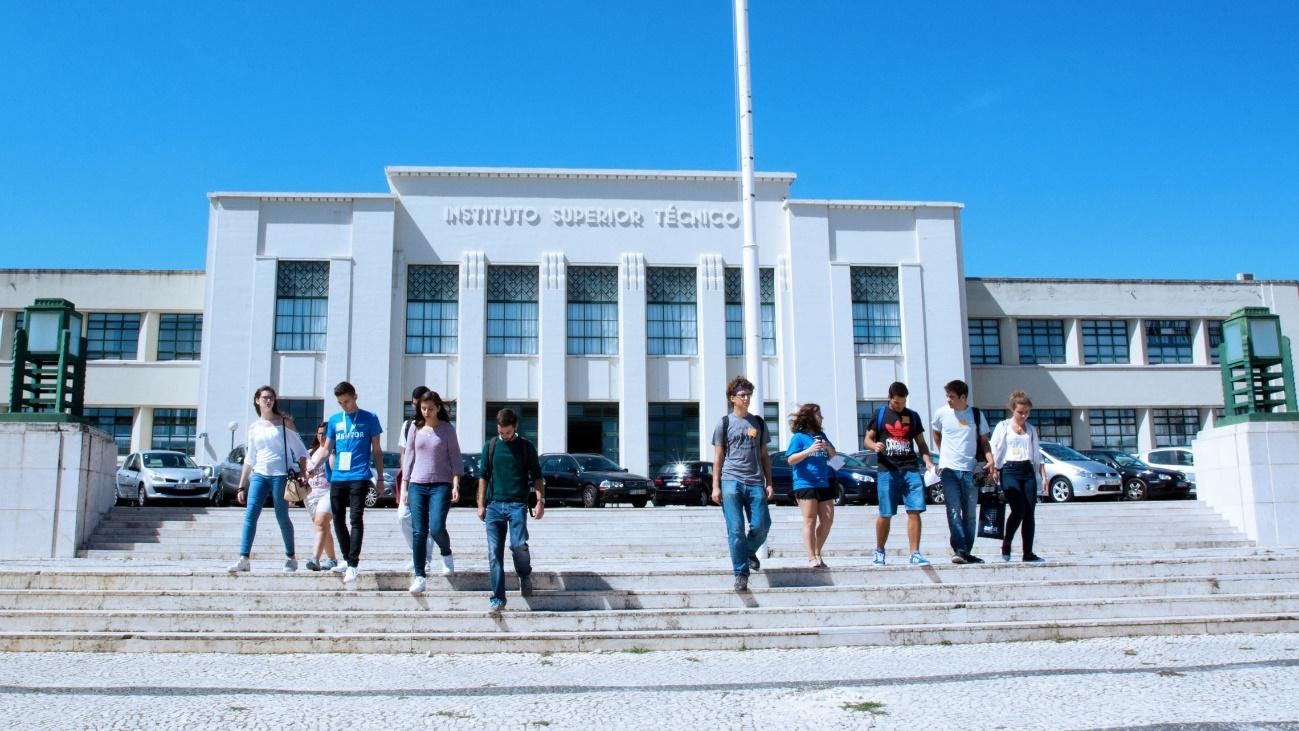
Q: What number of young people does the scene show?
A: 11